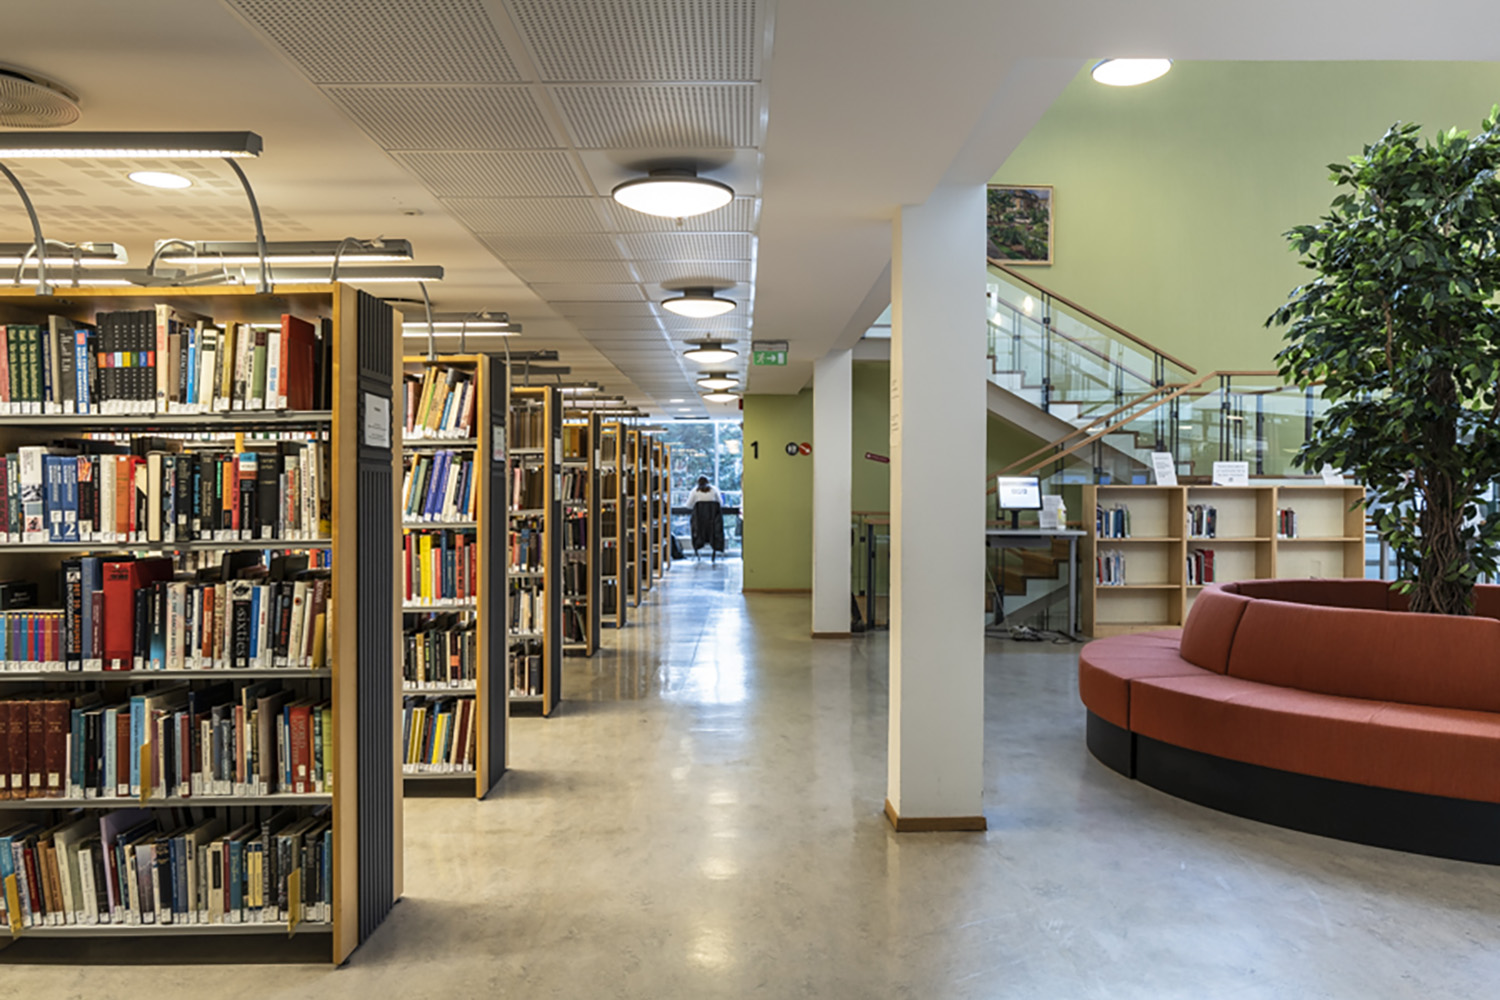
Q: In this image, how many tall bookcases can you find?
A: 9